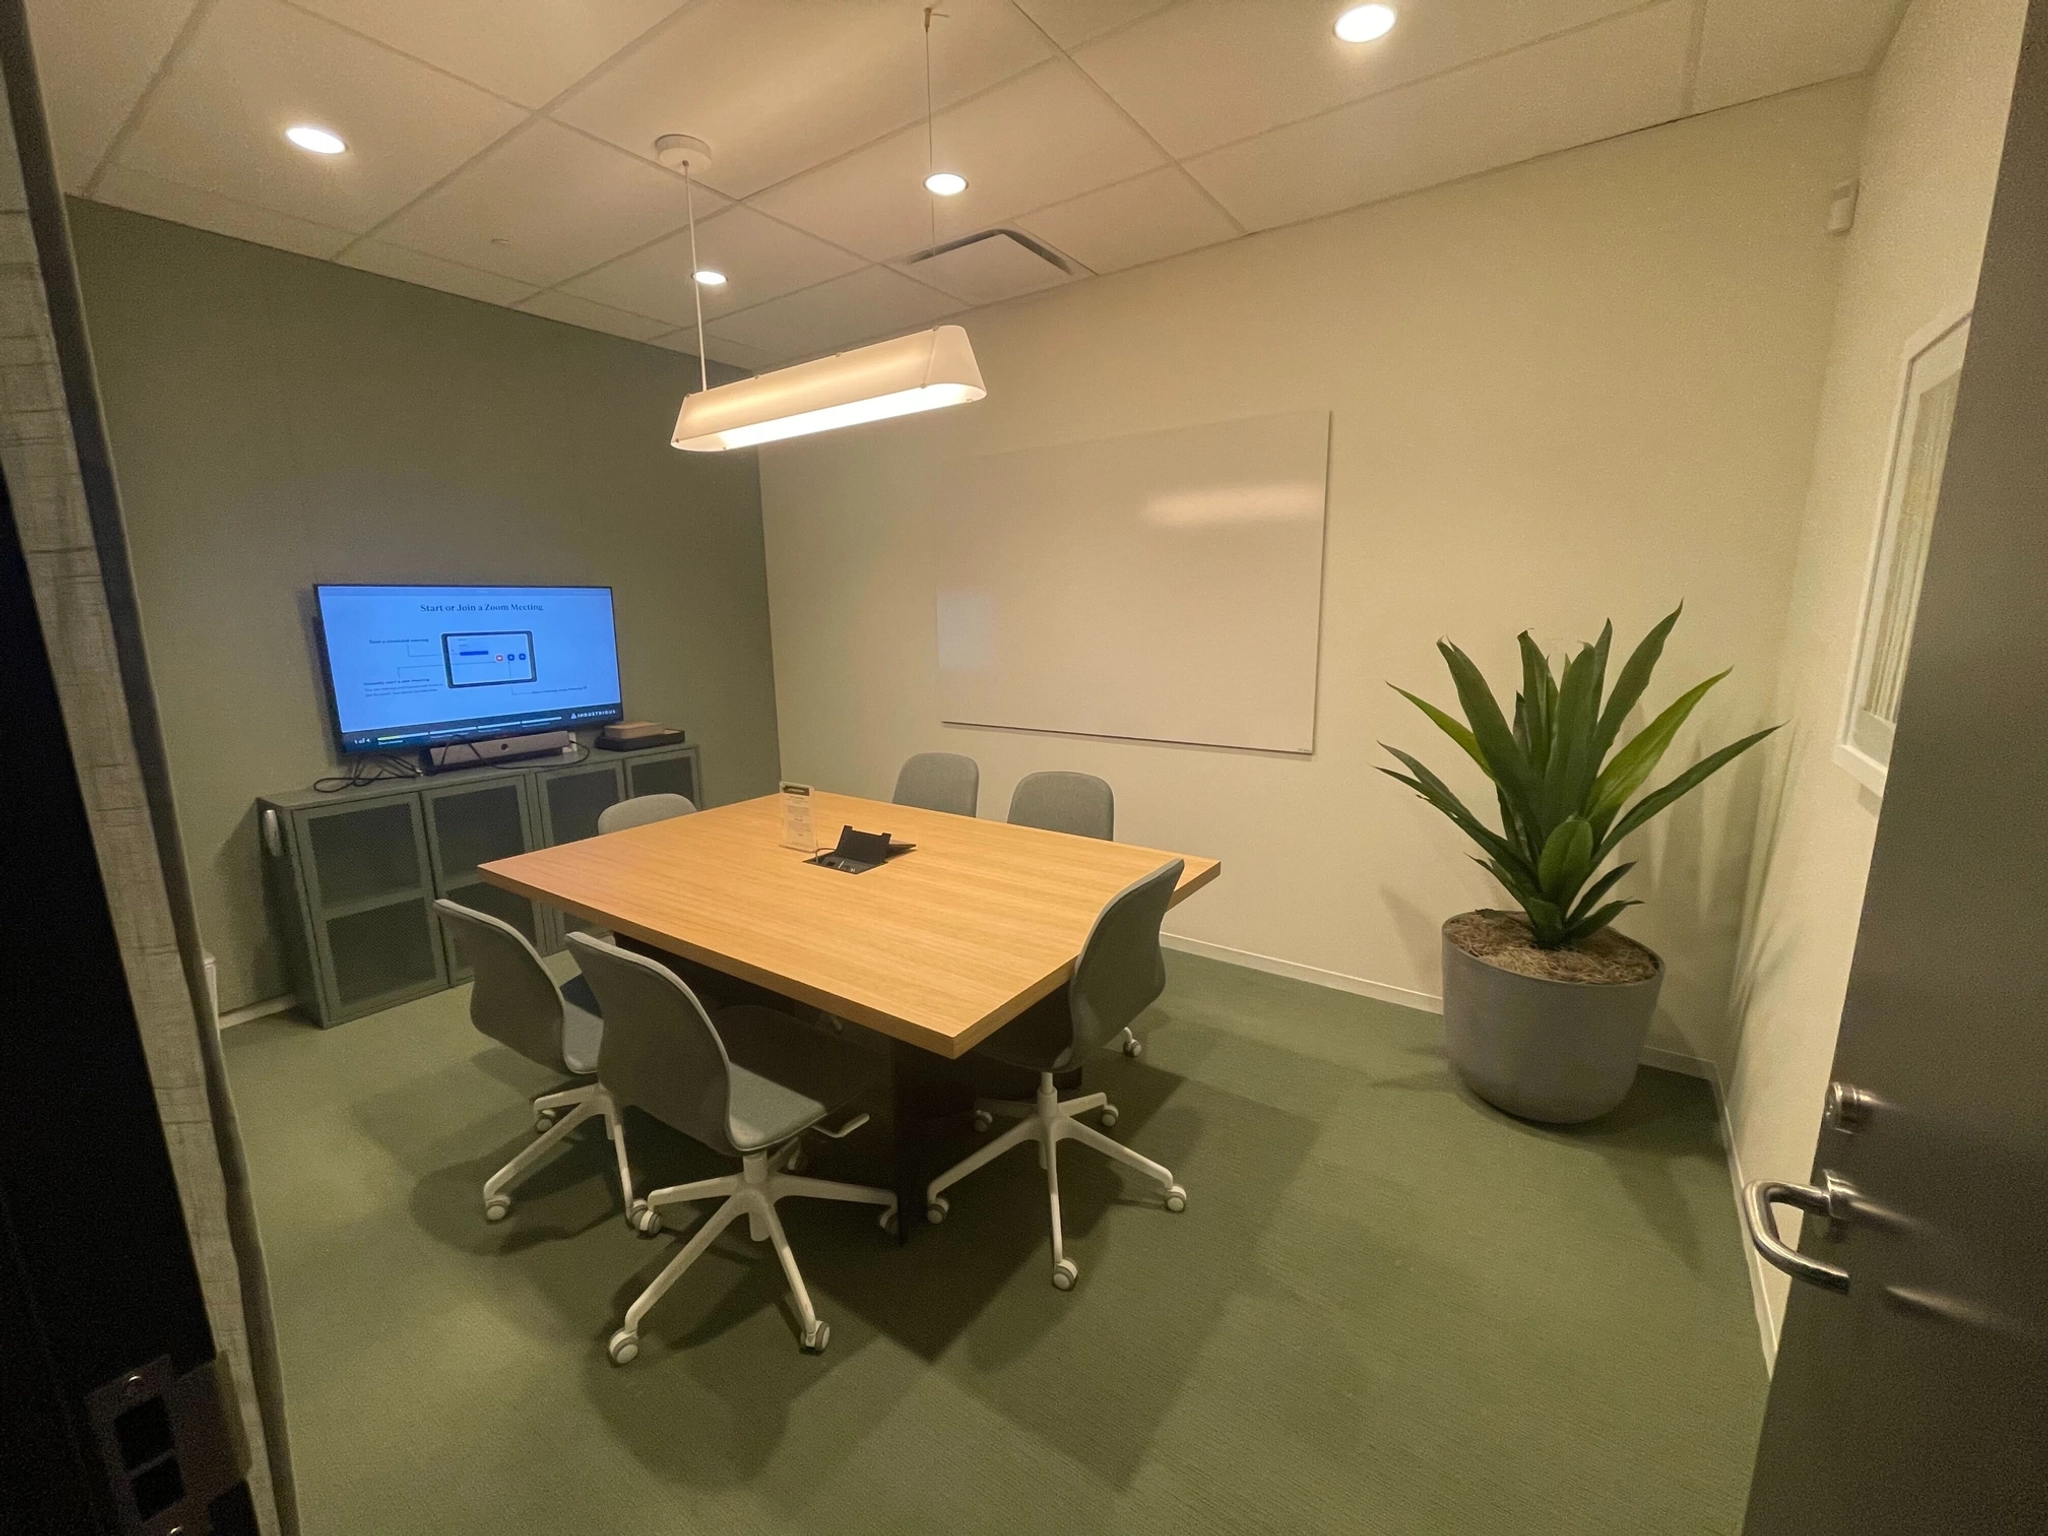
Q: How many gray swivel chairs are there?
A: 6